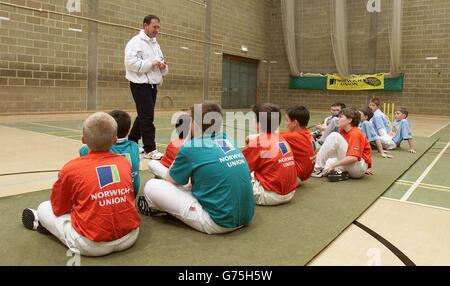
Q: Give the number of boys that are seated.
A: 11